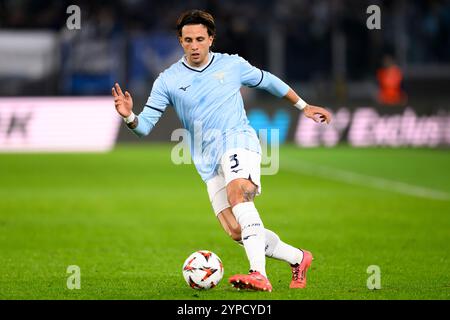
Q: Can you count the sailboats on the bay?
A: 0